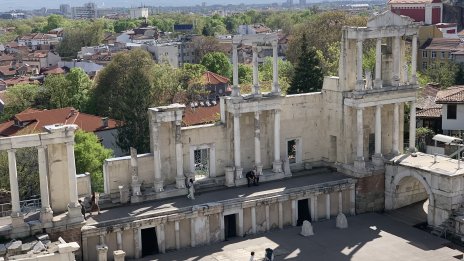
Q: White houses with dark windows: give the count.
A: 1